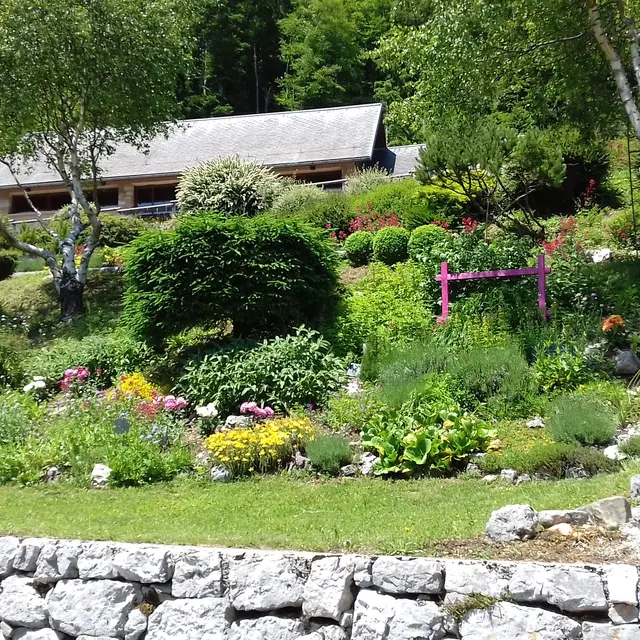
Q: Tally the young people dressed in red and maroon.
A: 0